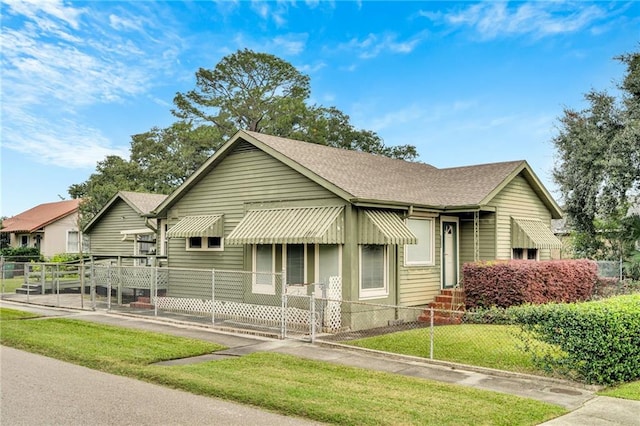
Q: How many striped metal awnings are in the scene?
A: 4